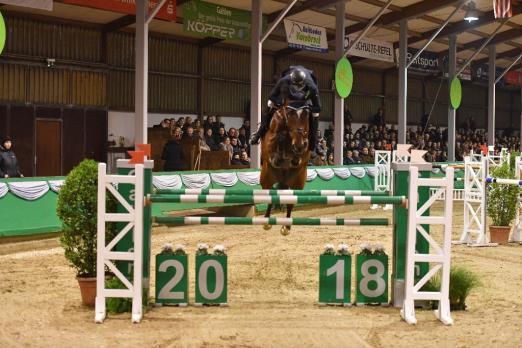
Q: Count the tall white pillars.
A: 6